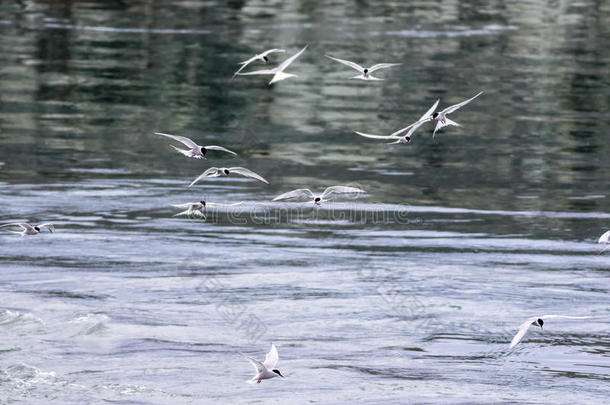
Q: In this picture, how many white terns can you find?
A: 13